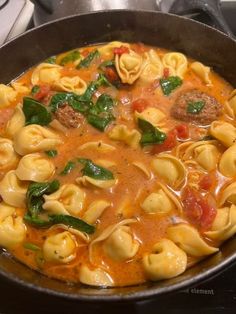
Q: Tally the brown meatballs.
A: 2